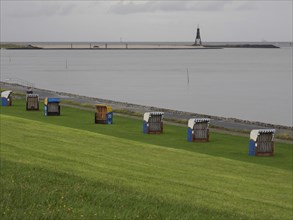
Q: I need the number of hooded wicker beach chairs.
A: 7